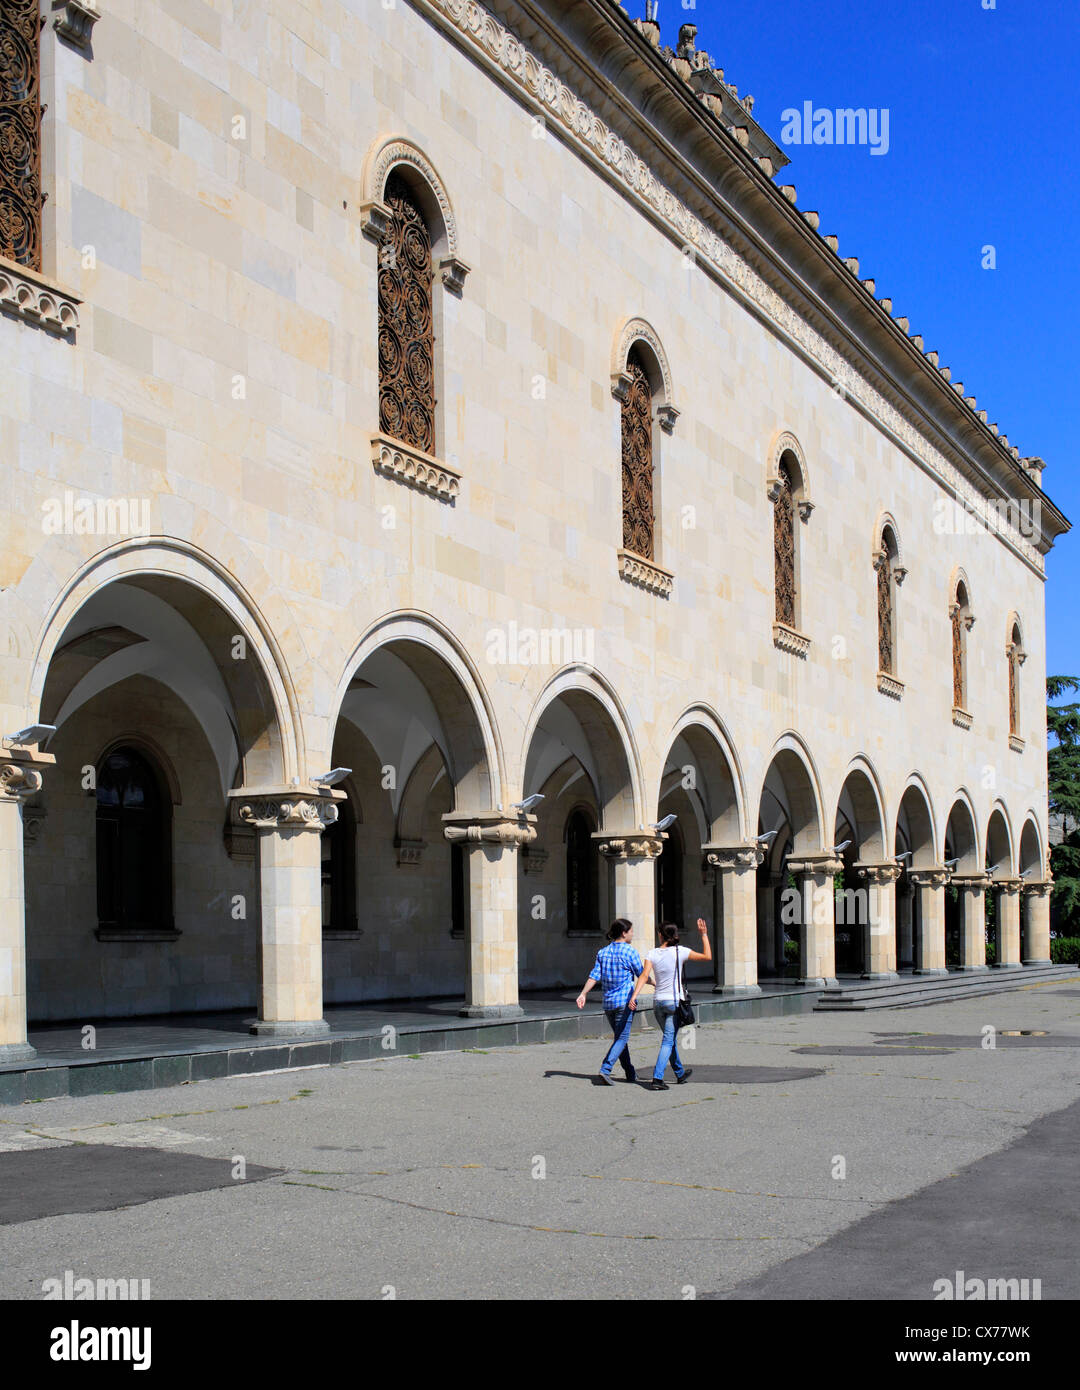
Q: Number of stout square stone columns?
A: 11